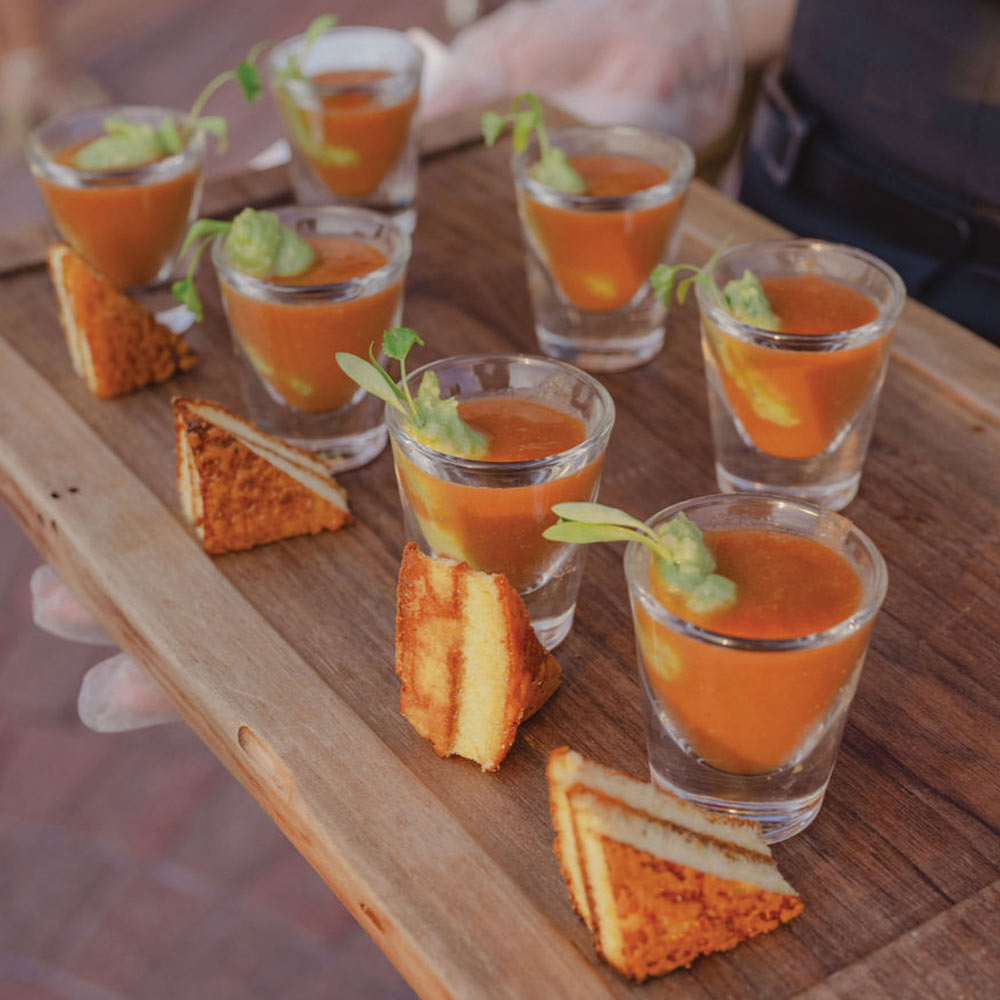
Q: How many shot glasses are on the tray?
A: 7